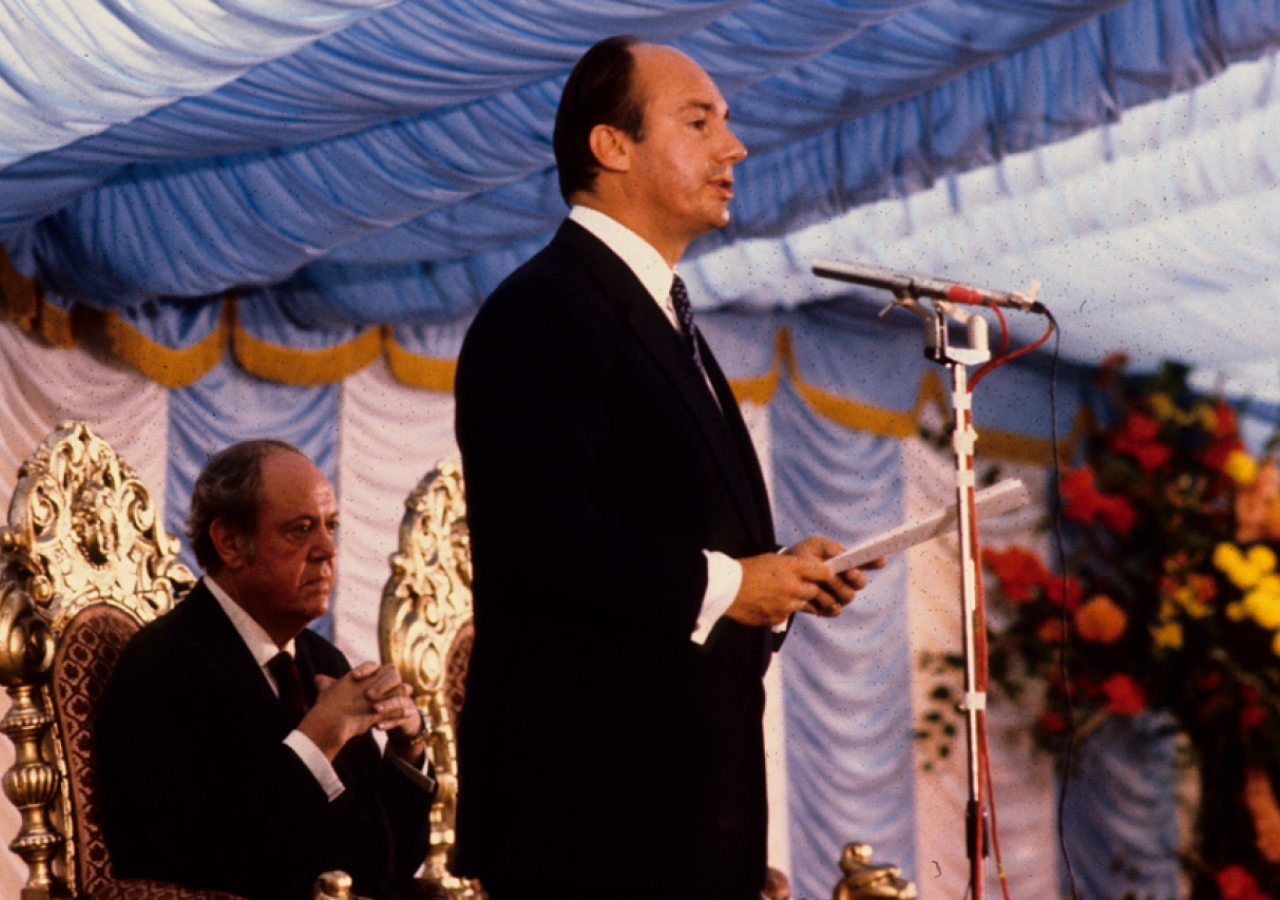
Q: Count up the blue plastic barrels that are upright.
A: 0